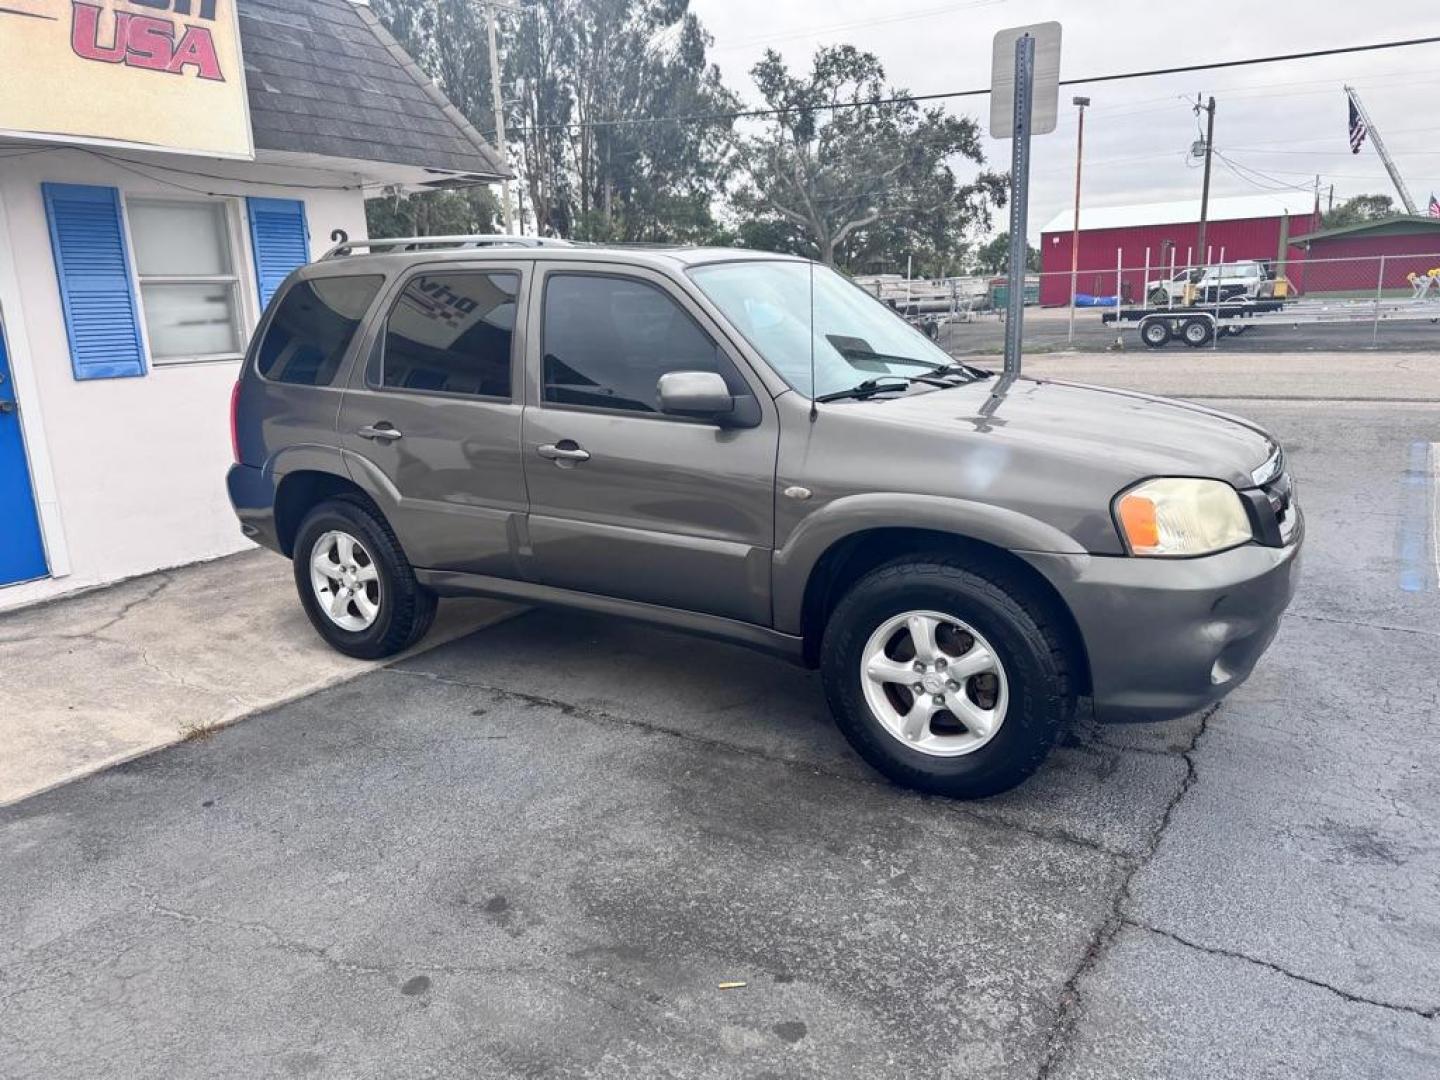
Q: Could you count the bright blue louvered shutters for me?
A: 2